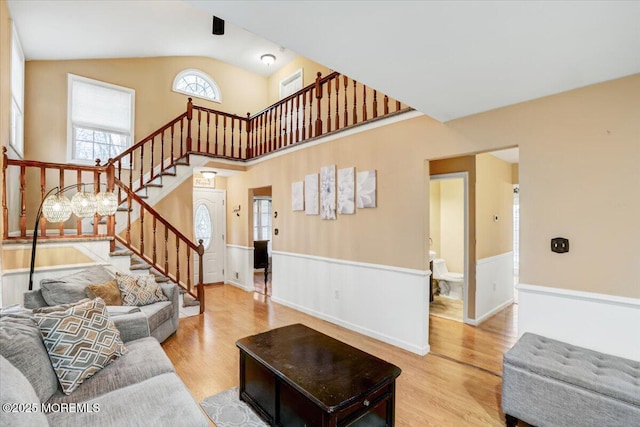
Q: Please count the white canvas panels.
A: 5